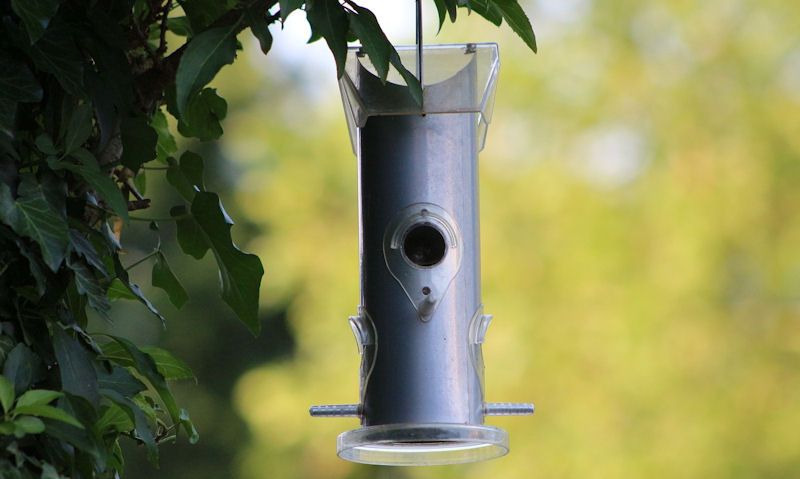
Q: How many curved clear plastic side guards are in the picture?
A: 2